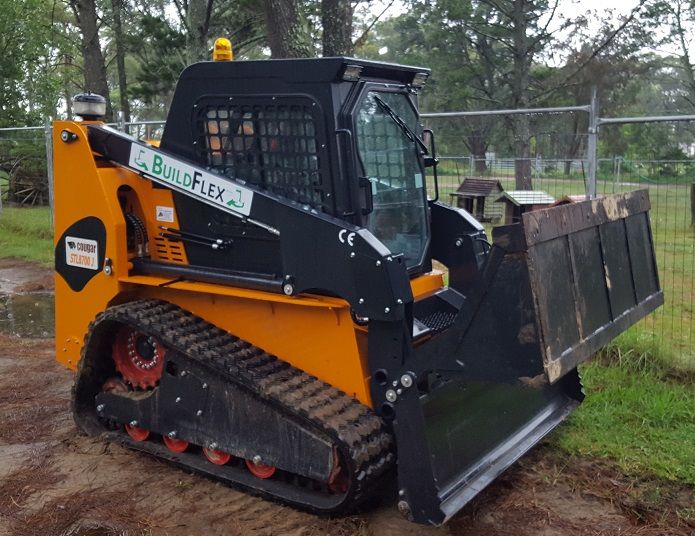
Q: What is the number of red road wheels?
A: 4